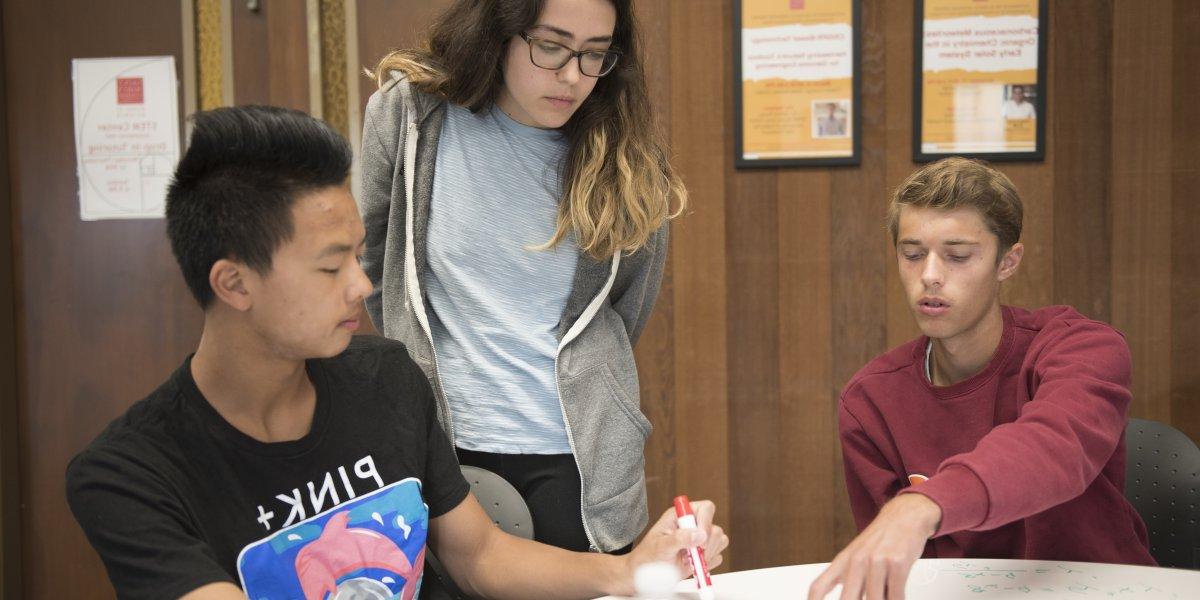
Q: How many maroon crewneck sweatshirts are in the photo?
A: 1